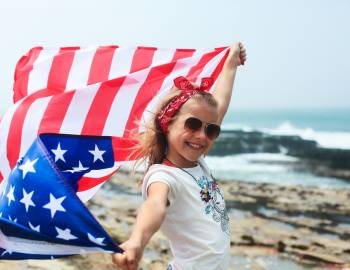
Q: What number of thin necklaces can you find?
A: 1